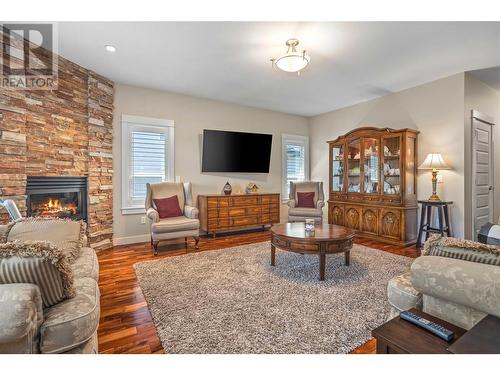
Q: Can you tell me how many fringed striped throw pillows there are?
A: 2